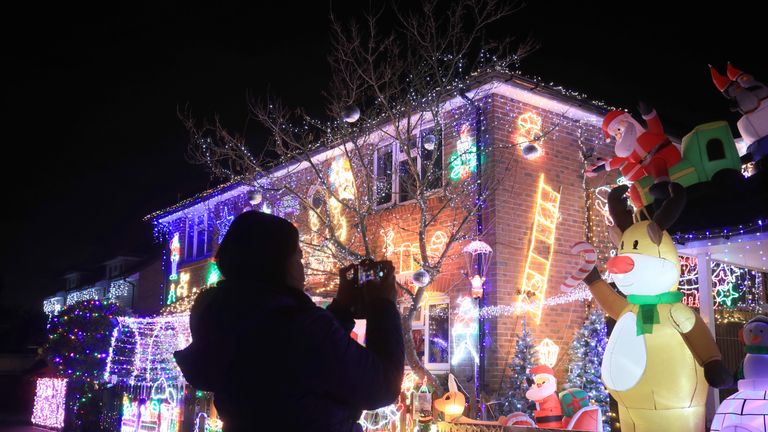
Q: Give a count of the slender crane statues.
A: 0